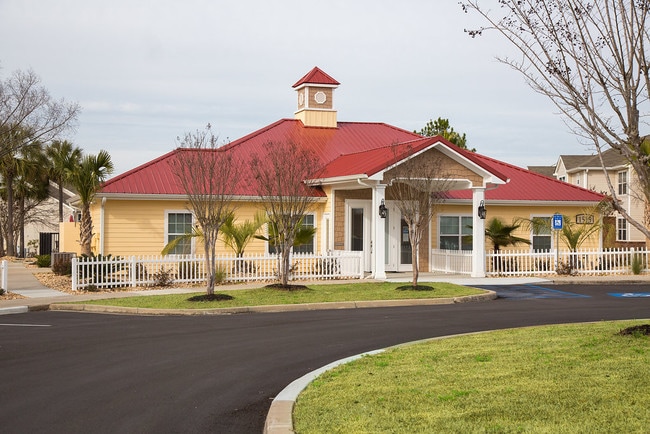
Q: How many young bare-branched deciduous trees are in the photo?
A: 3